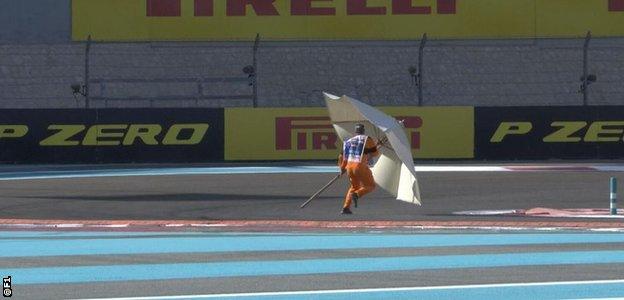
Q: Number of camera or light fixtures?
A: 4